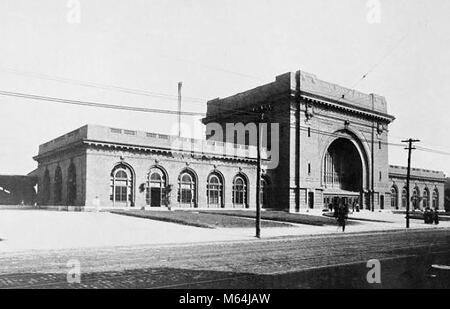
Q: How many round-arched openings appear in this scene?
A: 15